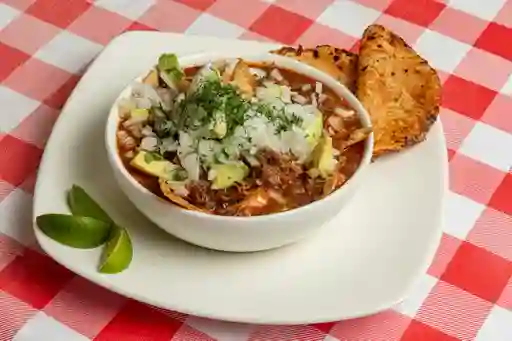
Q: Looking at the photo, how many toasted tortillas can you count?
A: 2